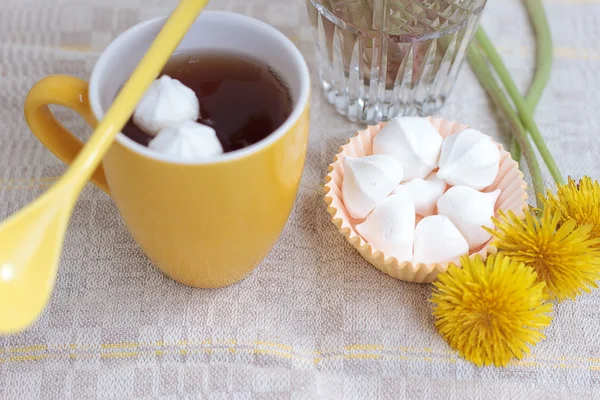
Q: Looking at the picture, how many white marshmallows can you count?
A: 9